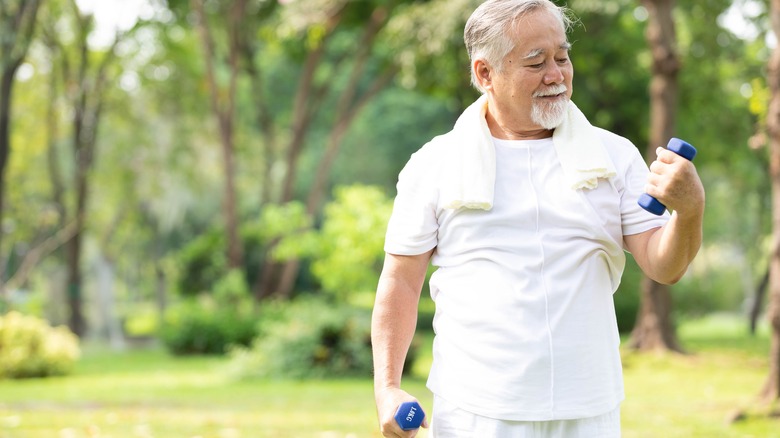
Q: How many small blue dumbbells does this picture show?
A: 2